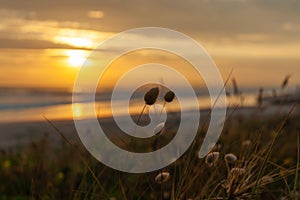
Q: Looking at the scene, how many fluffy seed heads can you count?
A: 7